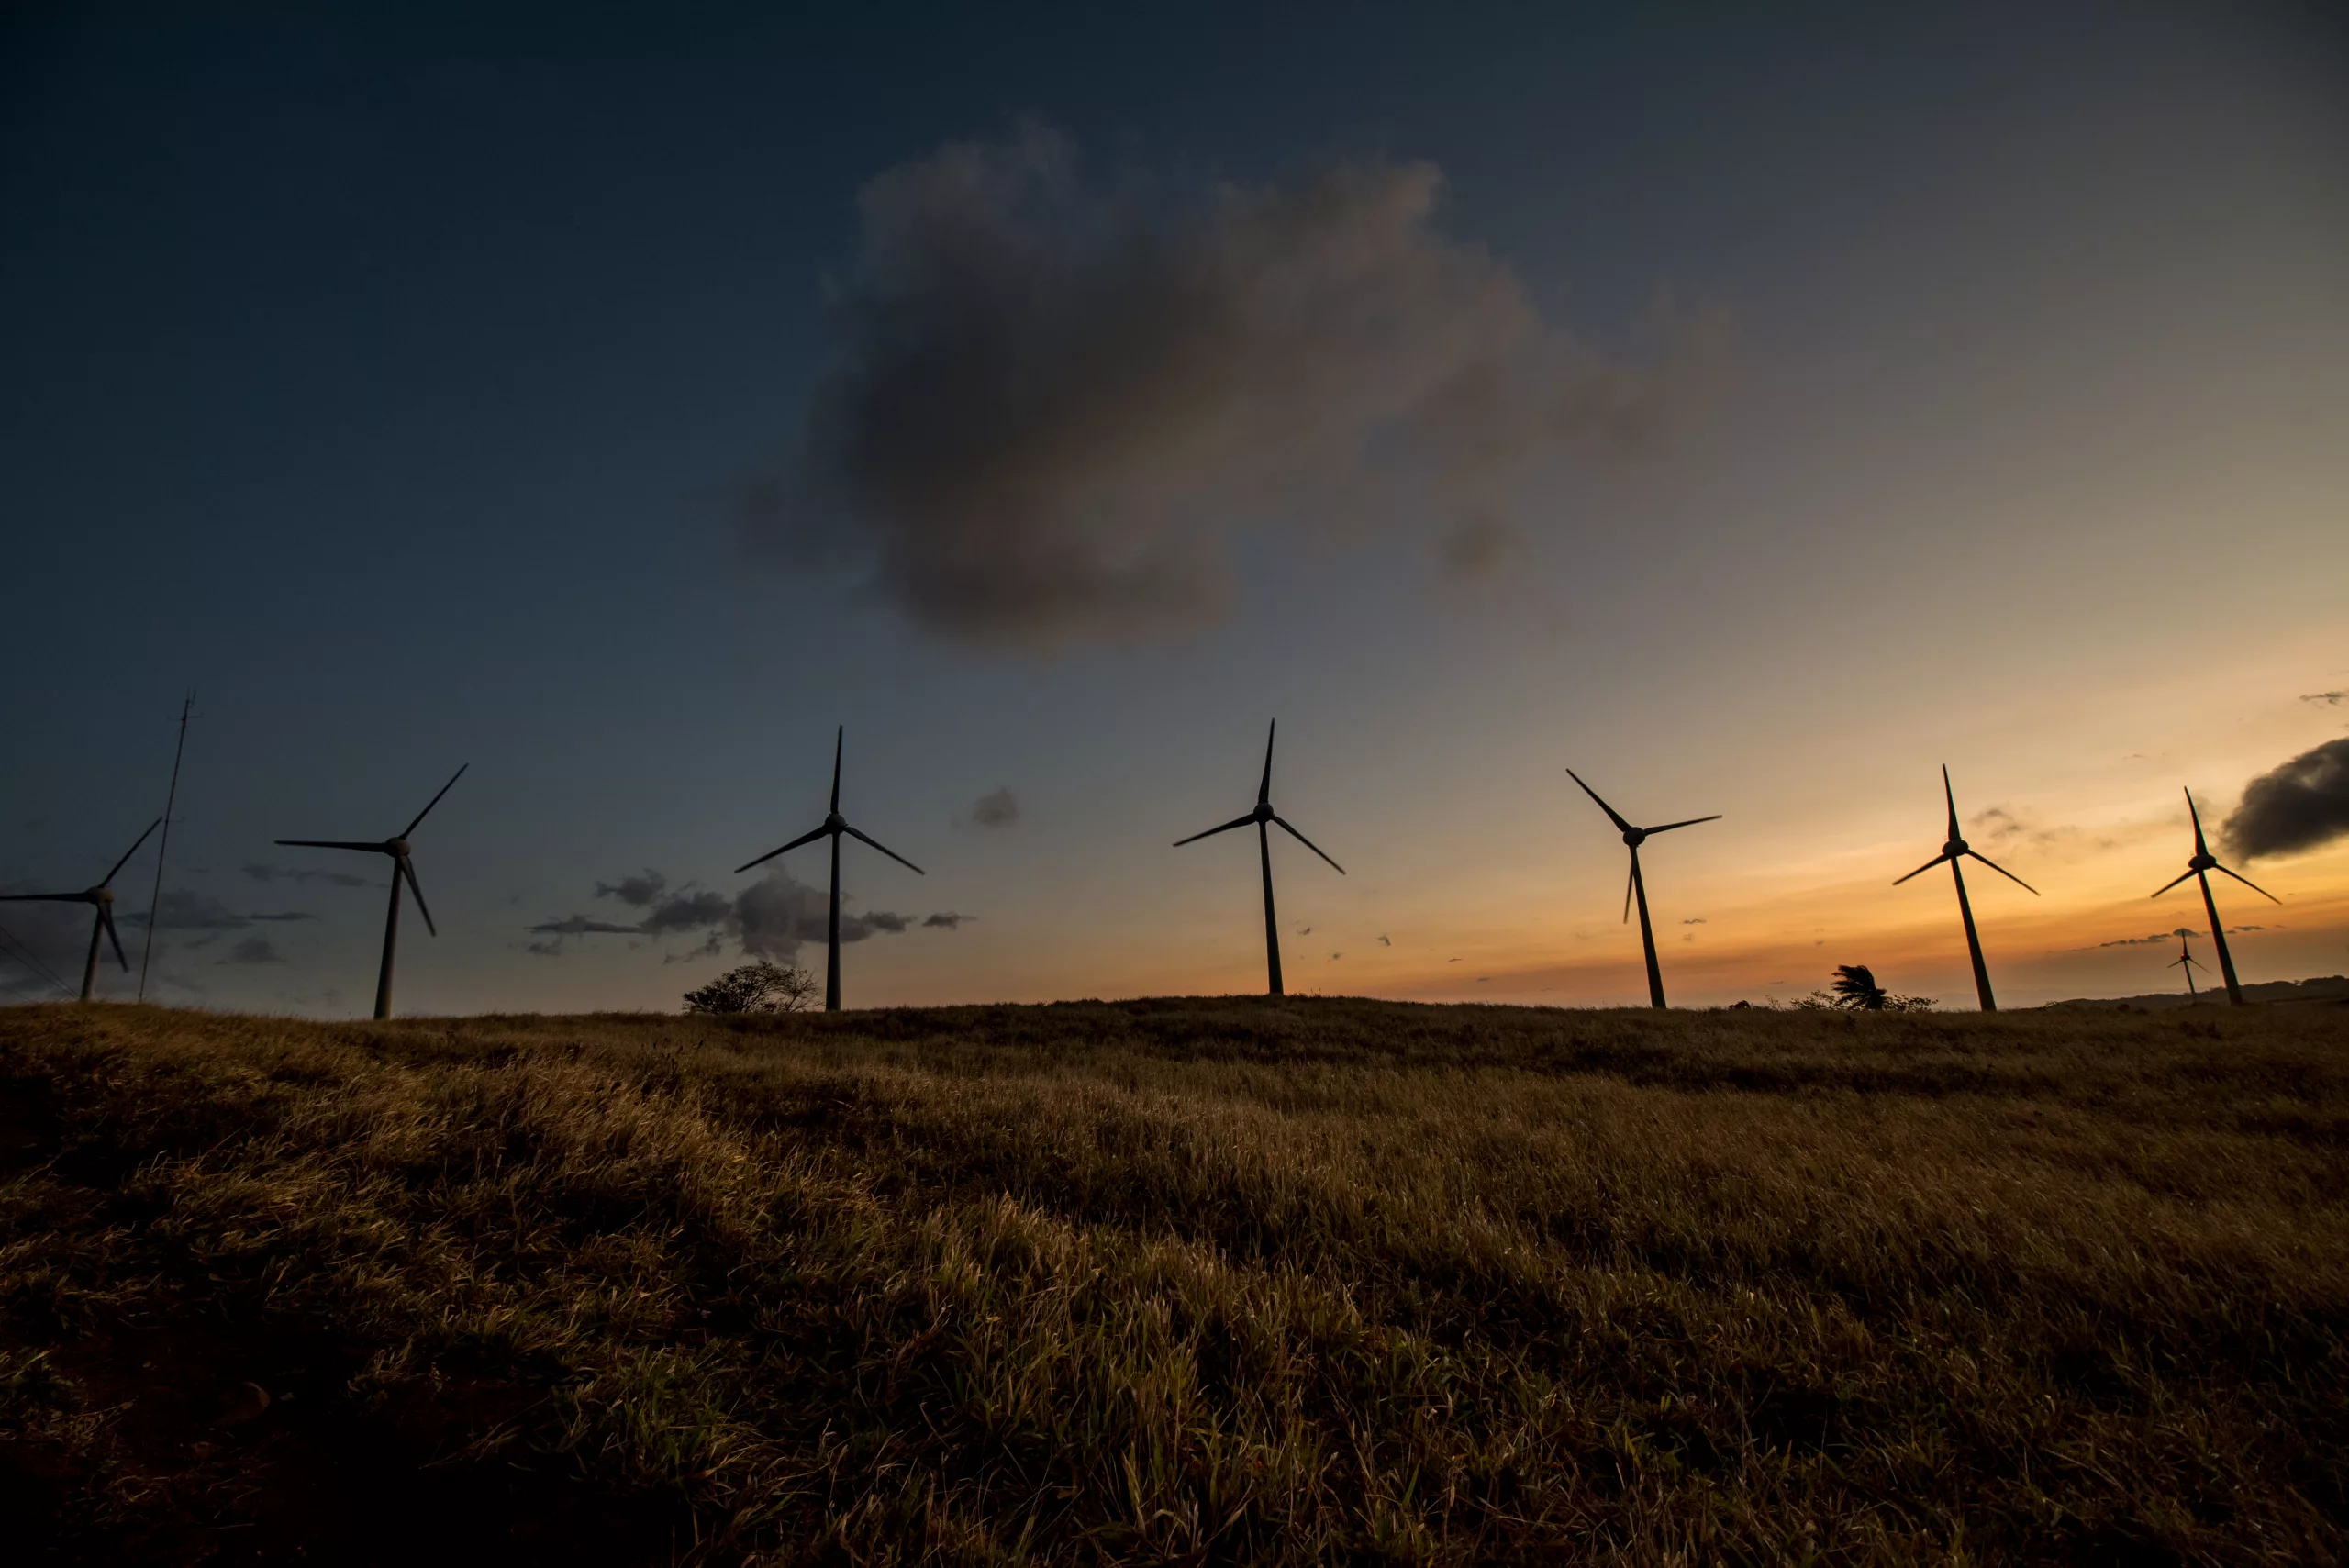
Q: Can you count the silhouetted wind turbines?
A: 8